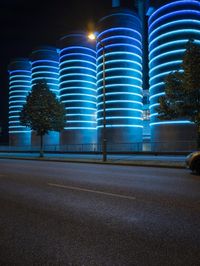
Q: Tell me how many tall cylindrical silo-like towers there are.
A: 5